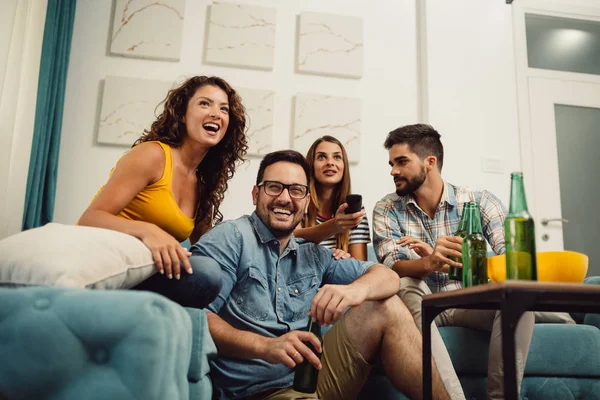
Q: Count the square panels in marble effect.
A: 6